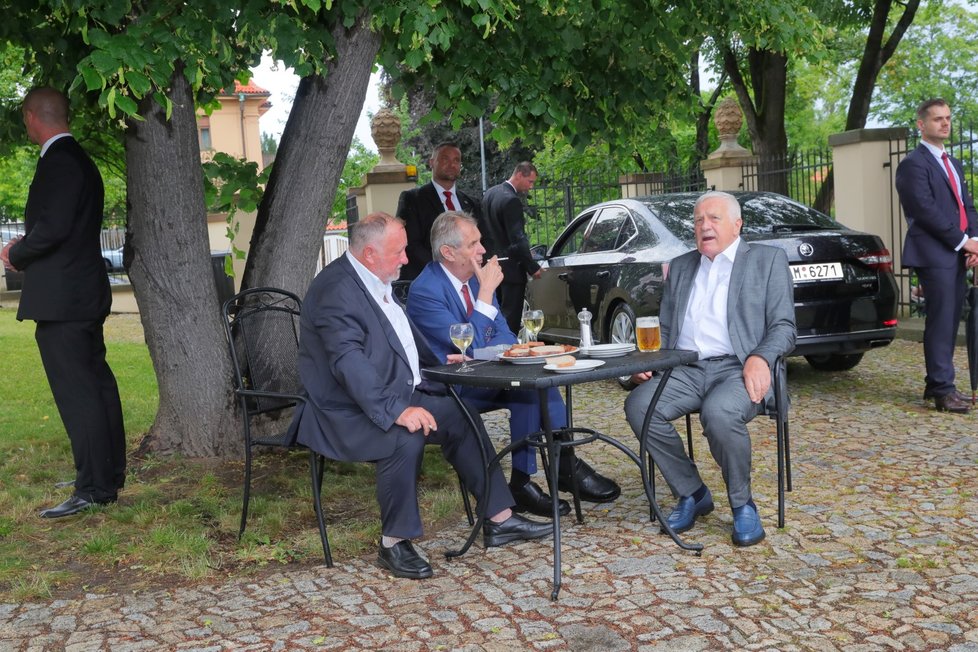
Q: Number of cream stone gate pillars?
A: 4